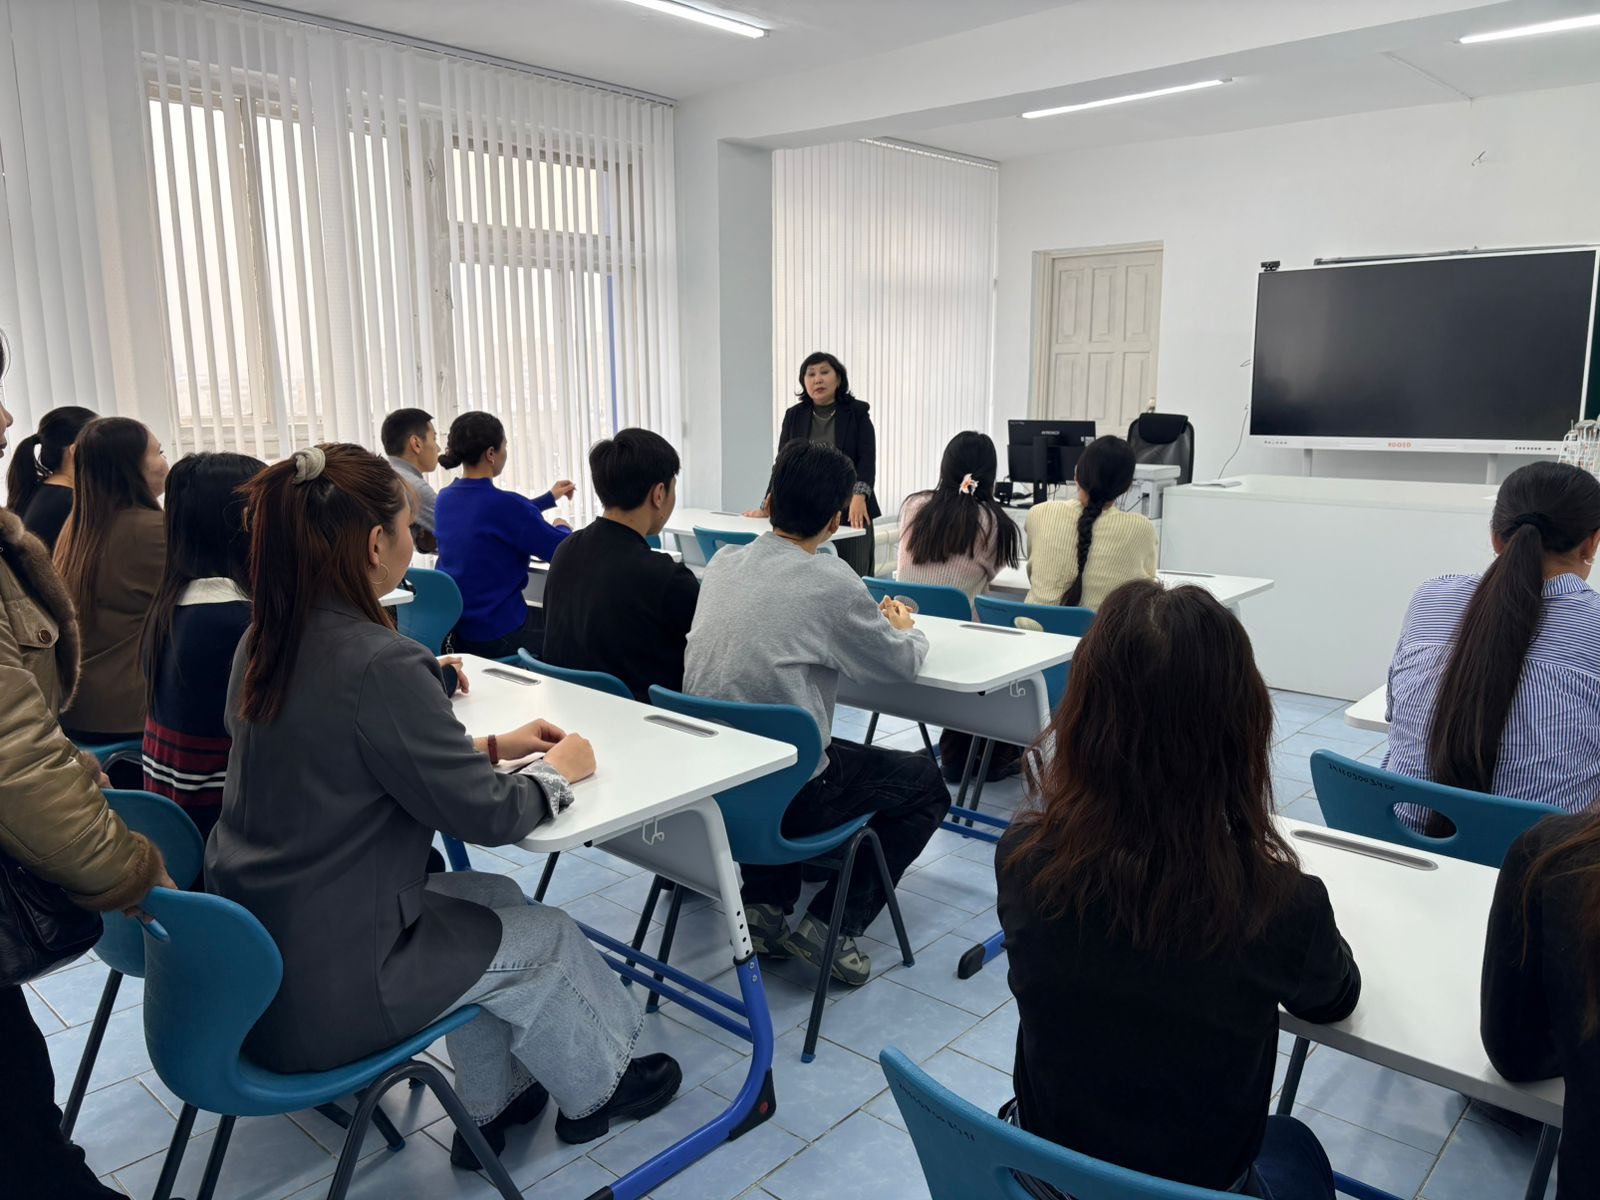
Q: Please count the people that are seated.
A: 13